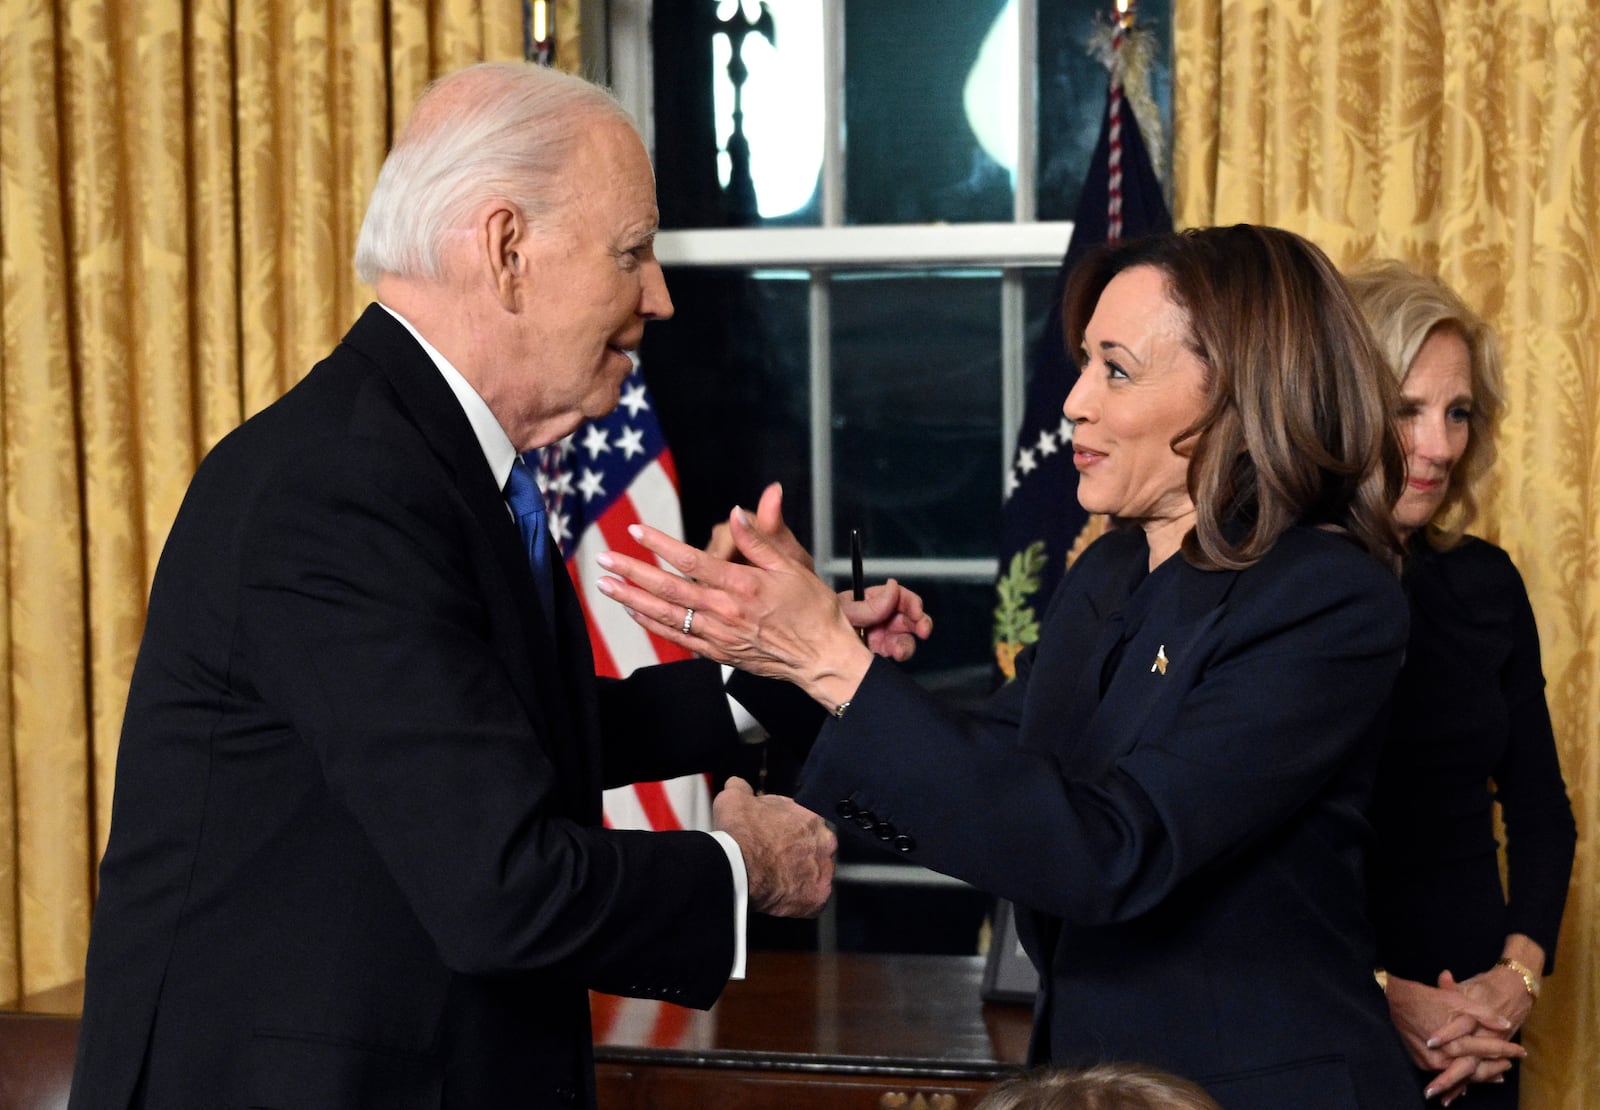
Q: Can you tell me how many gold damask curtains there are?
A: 2